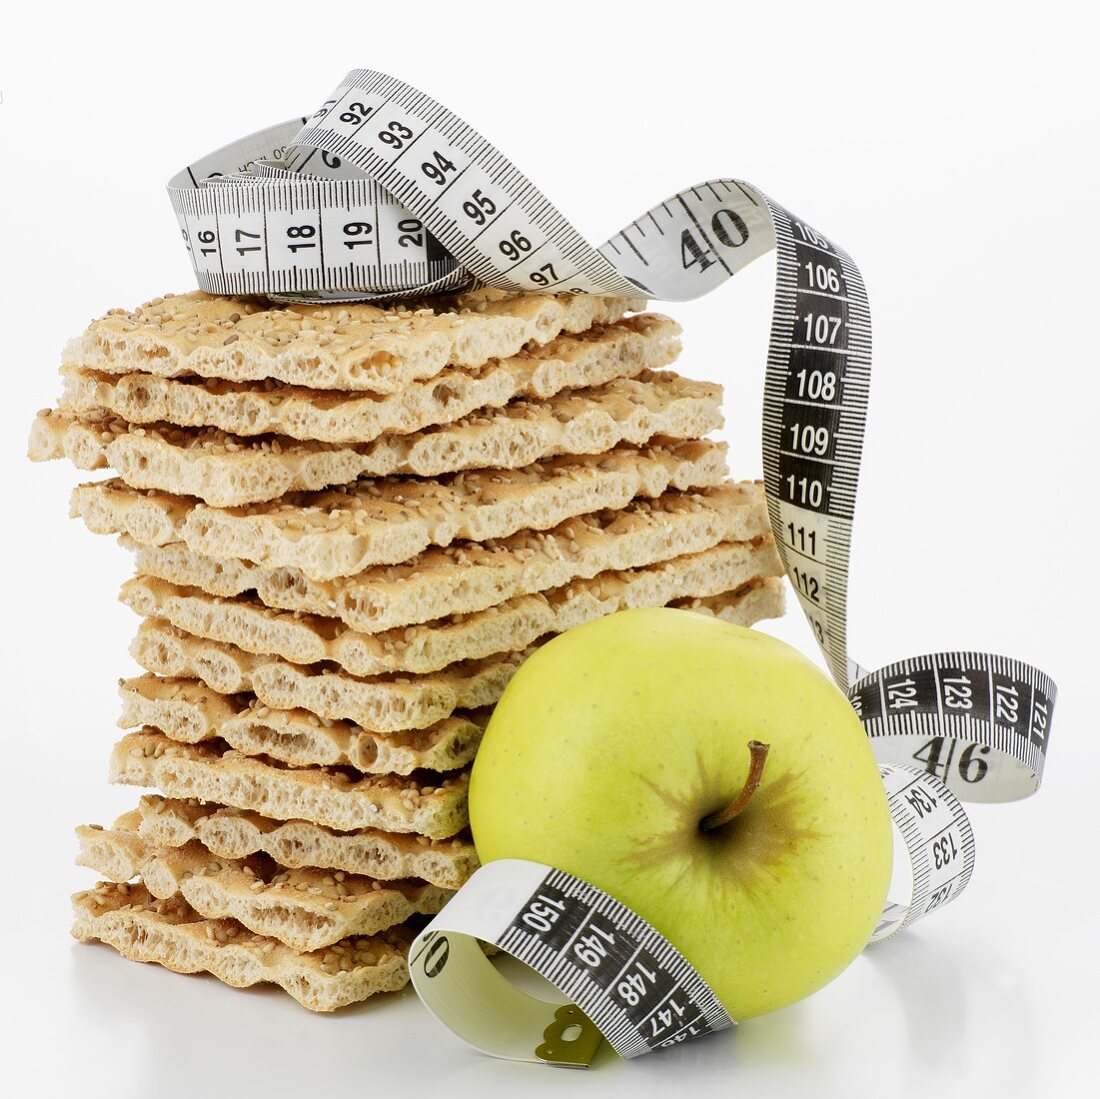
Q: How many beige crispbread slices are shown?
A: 12